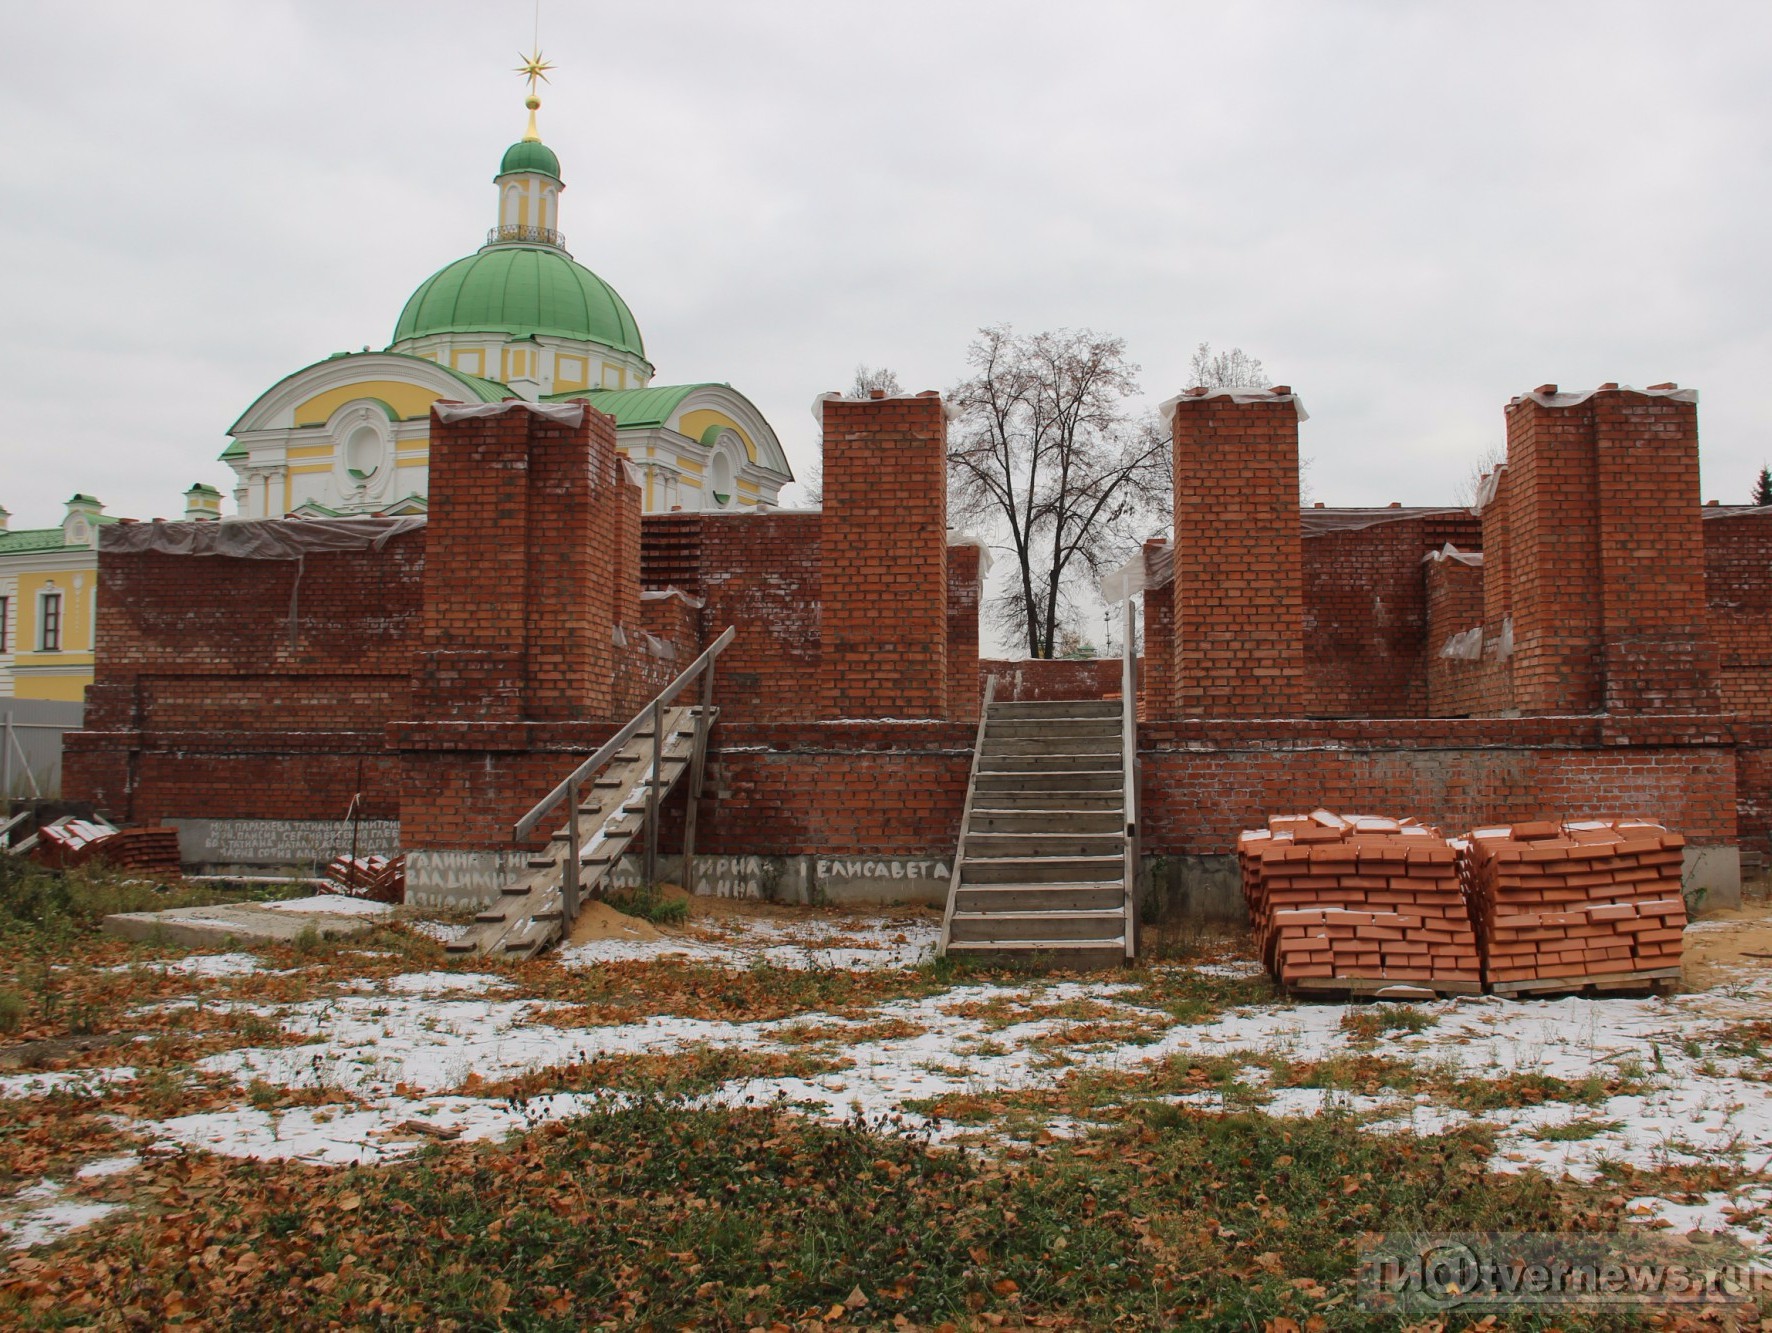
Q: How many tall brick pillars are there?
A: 4